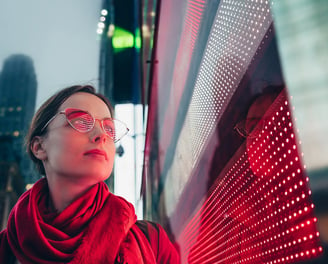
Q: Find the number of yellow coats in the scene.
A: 0